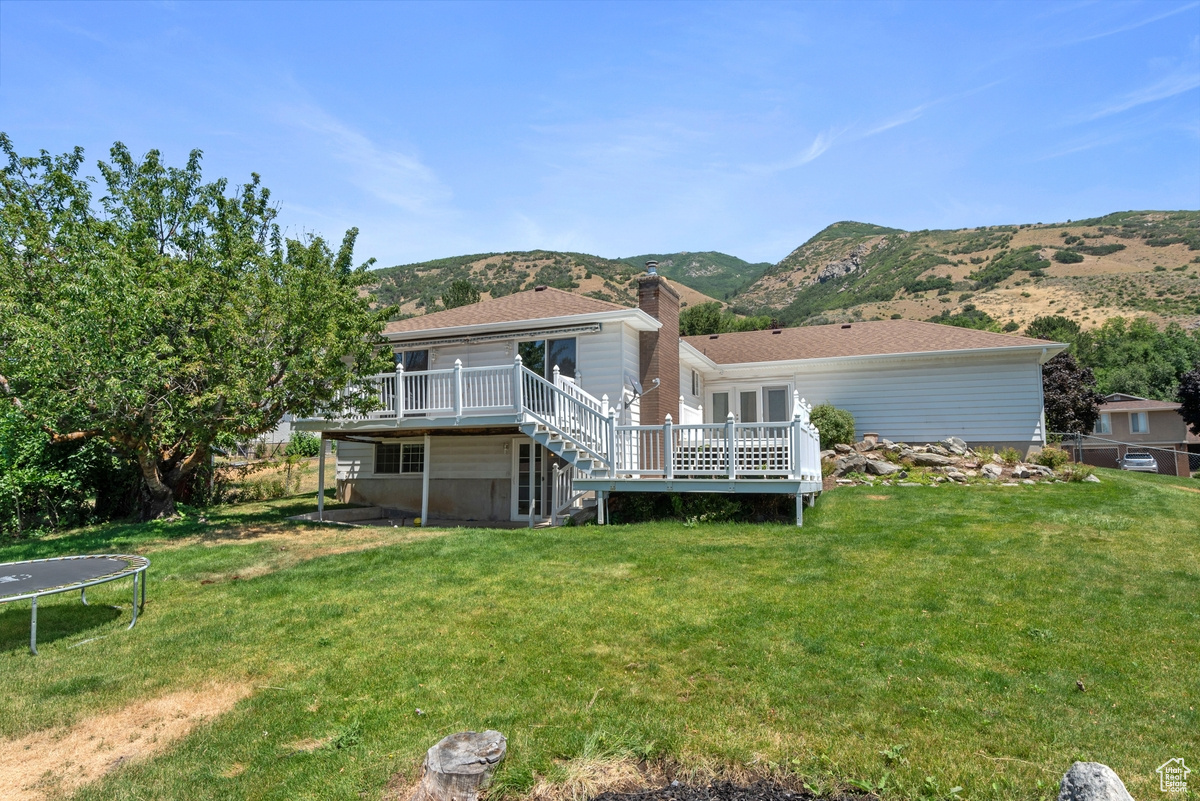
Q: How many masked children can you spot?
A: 0